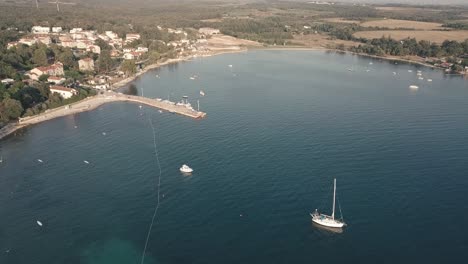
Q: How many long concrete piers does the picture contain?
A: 1